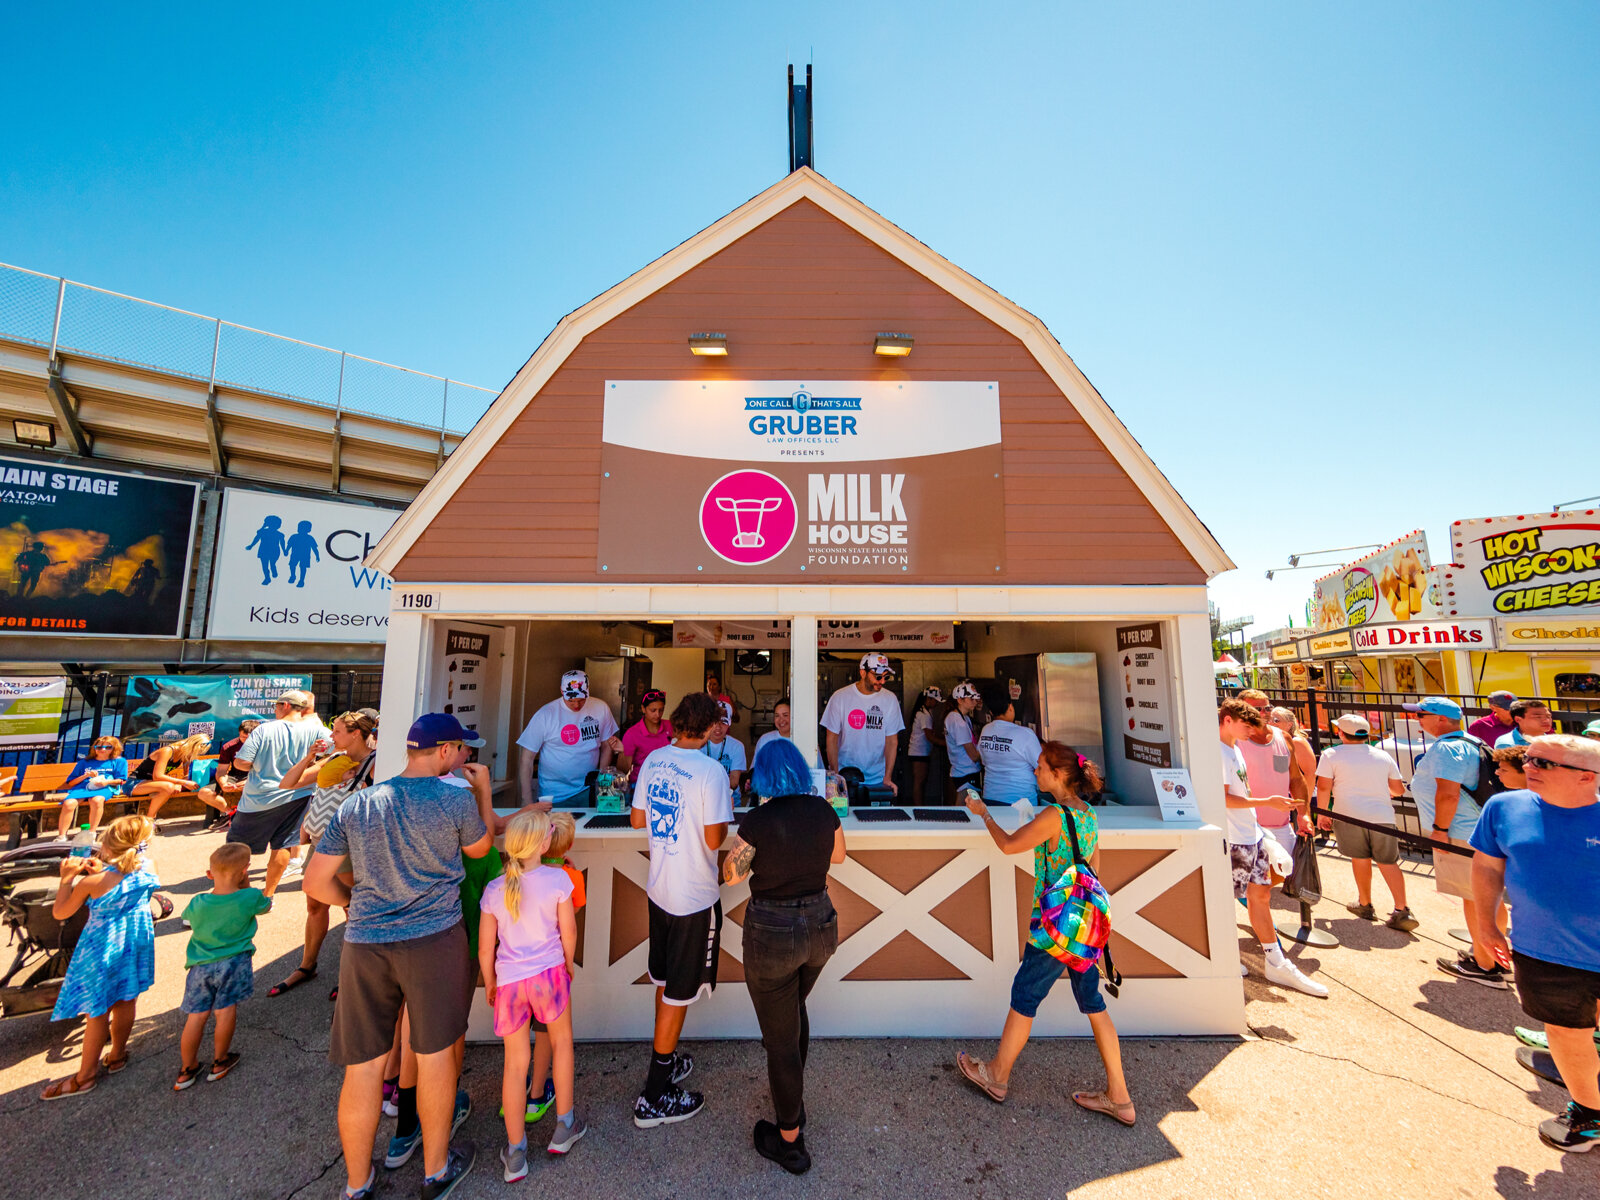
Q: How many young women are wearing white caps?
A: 2